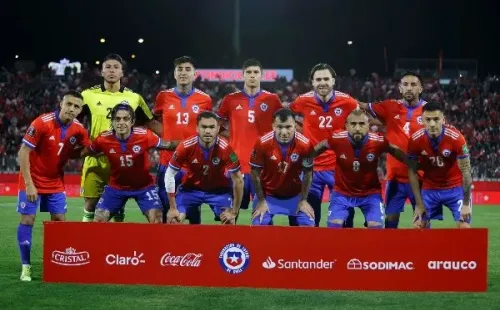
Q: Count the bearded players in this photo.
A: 3